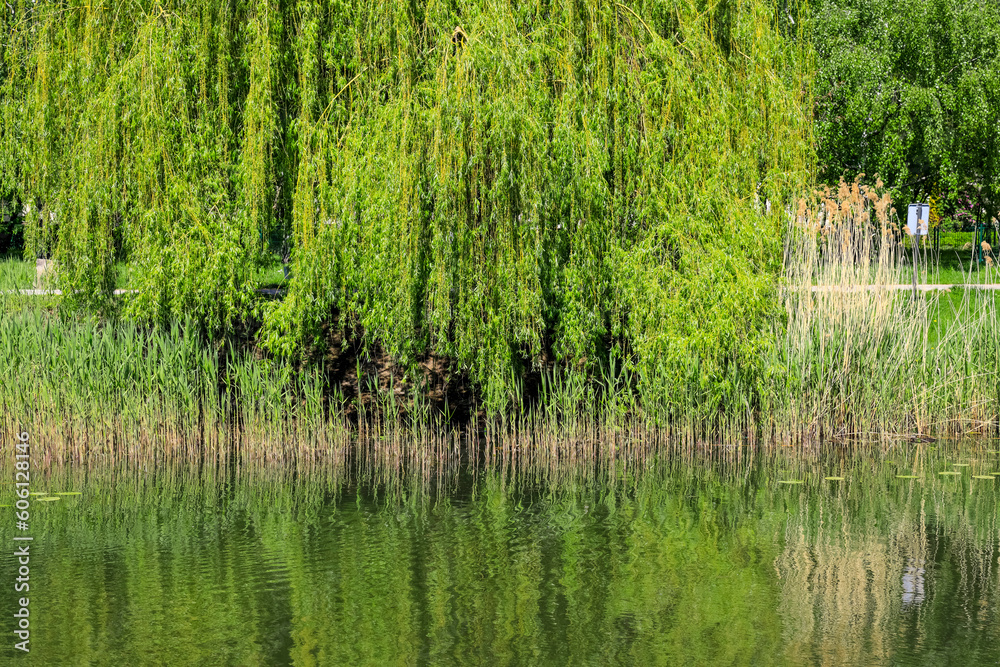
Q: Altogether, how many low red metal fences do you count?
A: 0